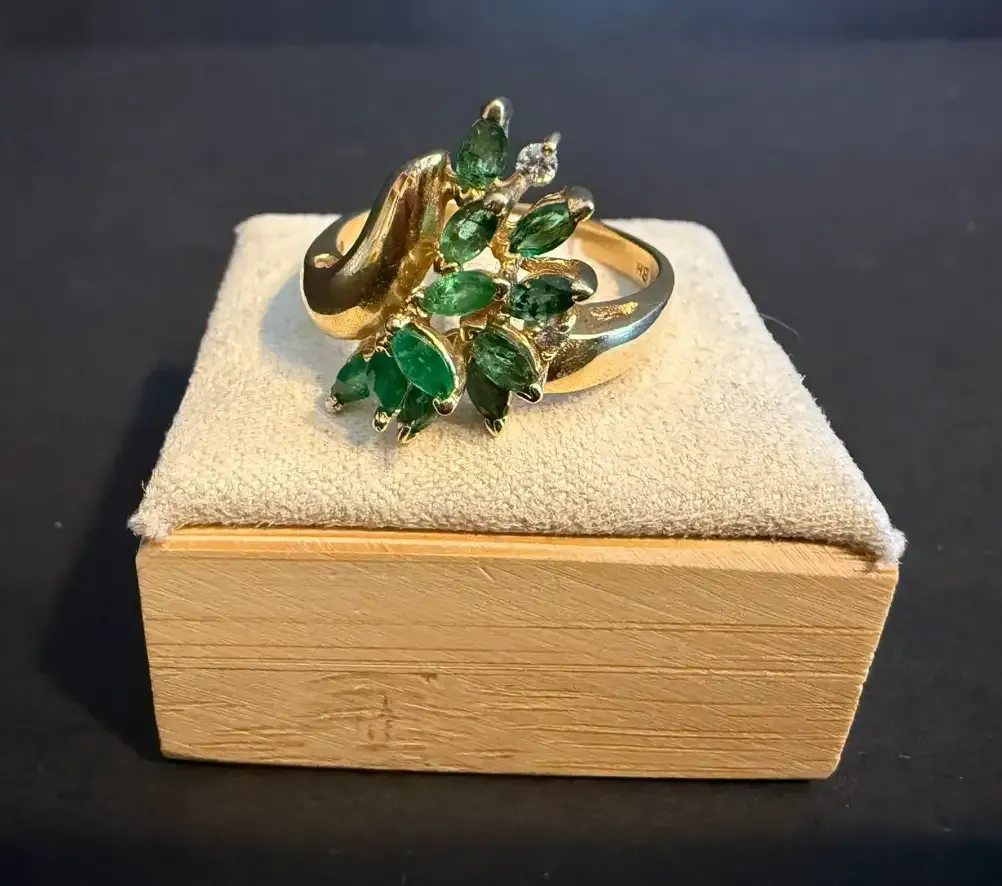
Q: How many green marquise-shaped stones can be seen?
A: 11